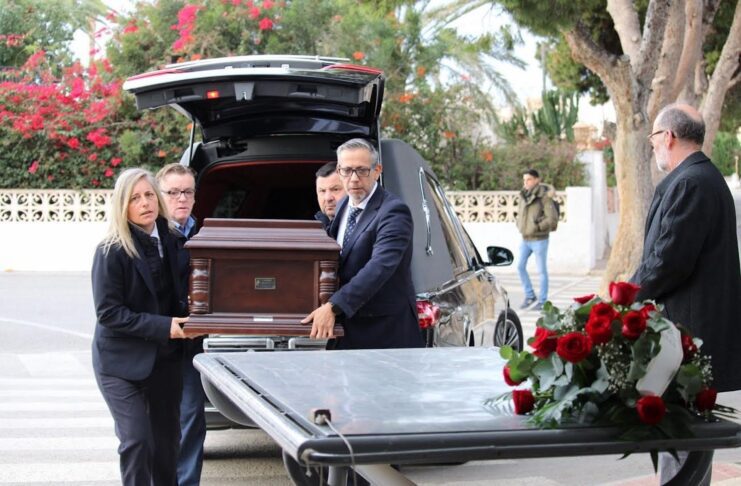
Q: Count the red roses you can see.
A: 13